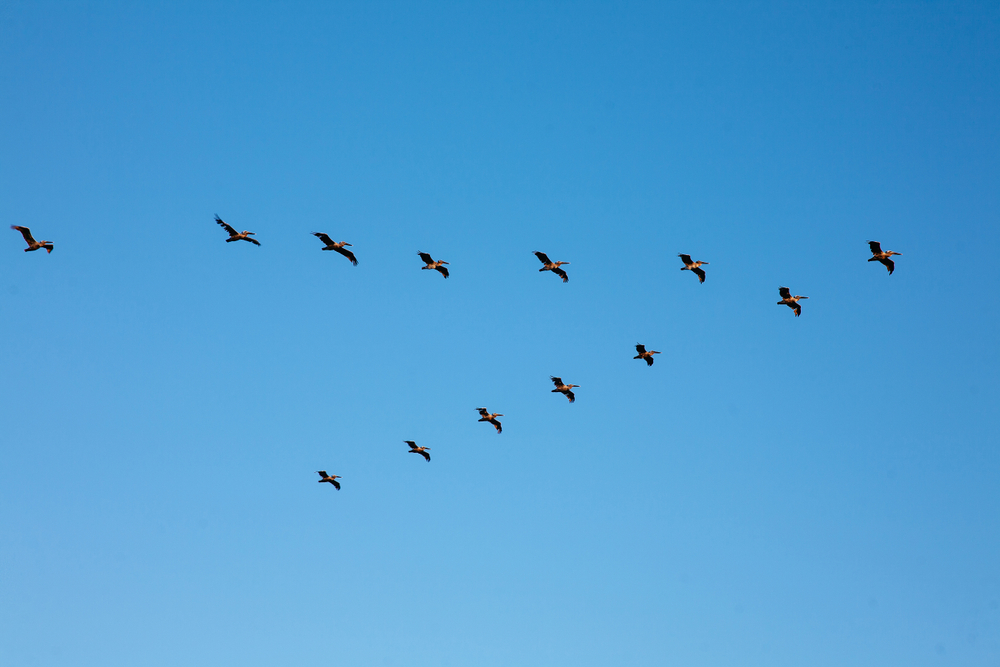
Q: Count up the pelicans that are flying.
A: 13